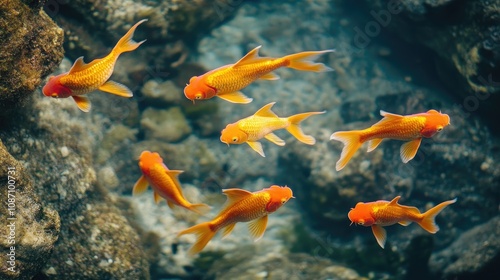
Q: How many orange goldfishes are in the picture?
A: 7